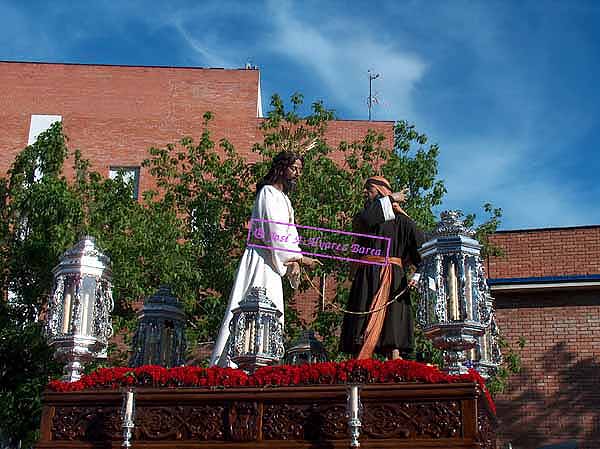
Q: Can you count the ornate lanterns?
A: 6